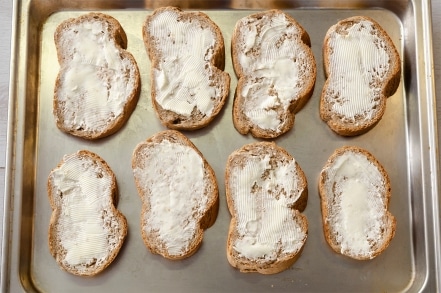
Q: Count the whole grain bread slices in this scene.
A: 8